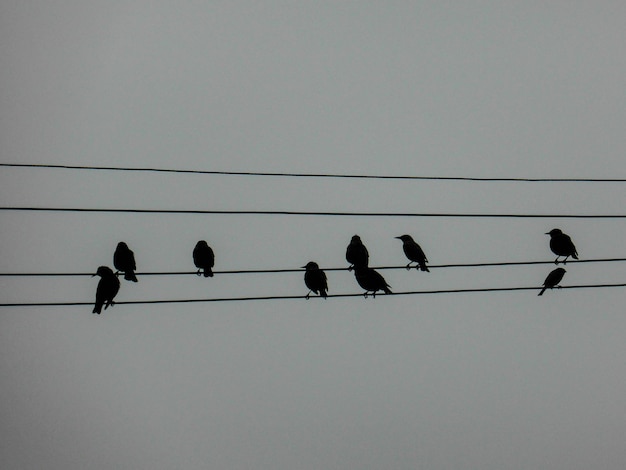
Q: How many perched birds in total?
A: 9